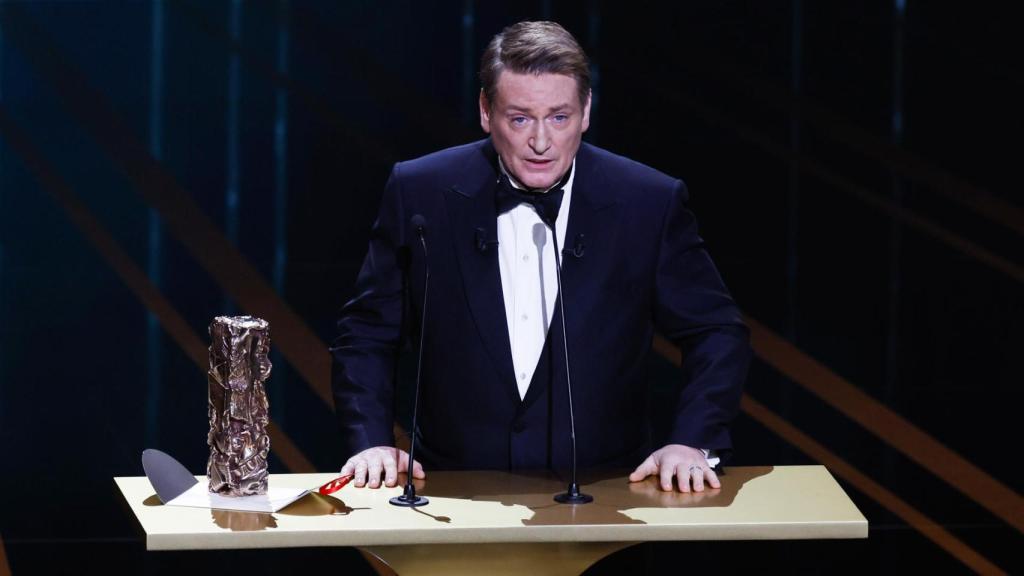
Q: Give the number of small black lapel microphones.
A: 2